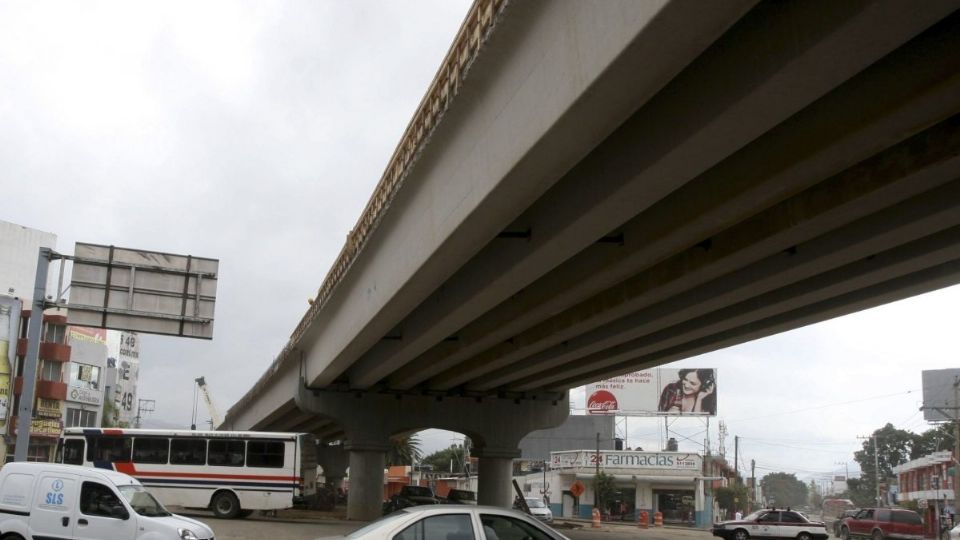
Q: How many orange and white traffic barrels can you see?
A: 3